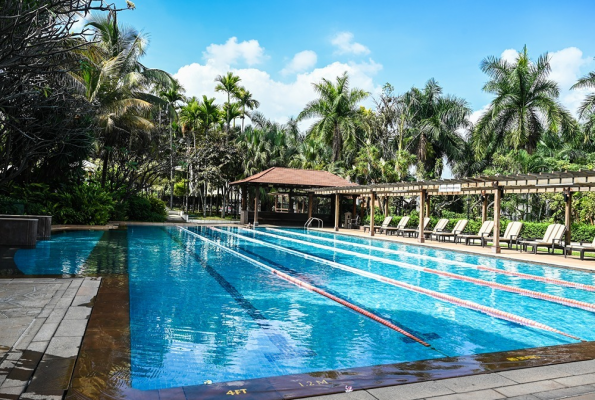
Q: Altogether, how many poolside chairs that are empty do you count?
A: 9